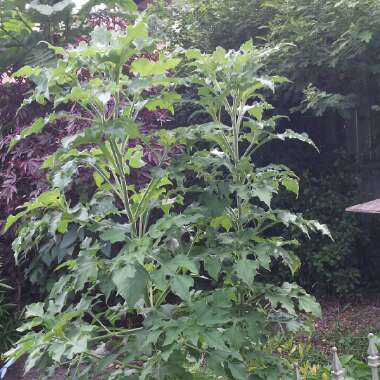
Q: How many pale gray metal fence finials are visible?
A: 3